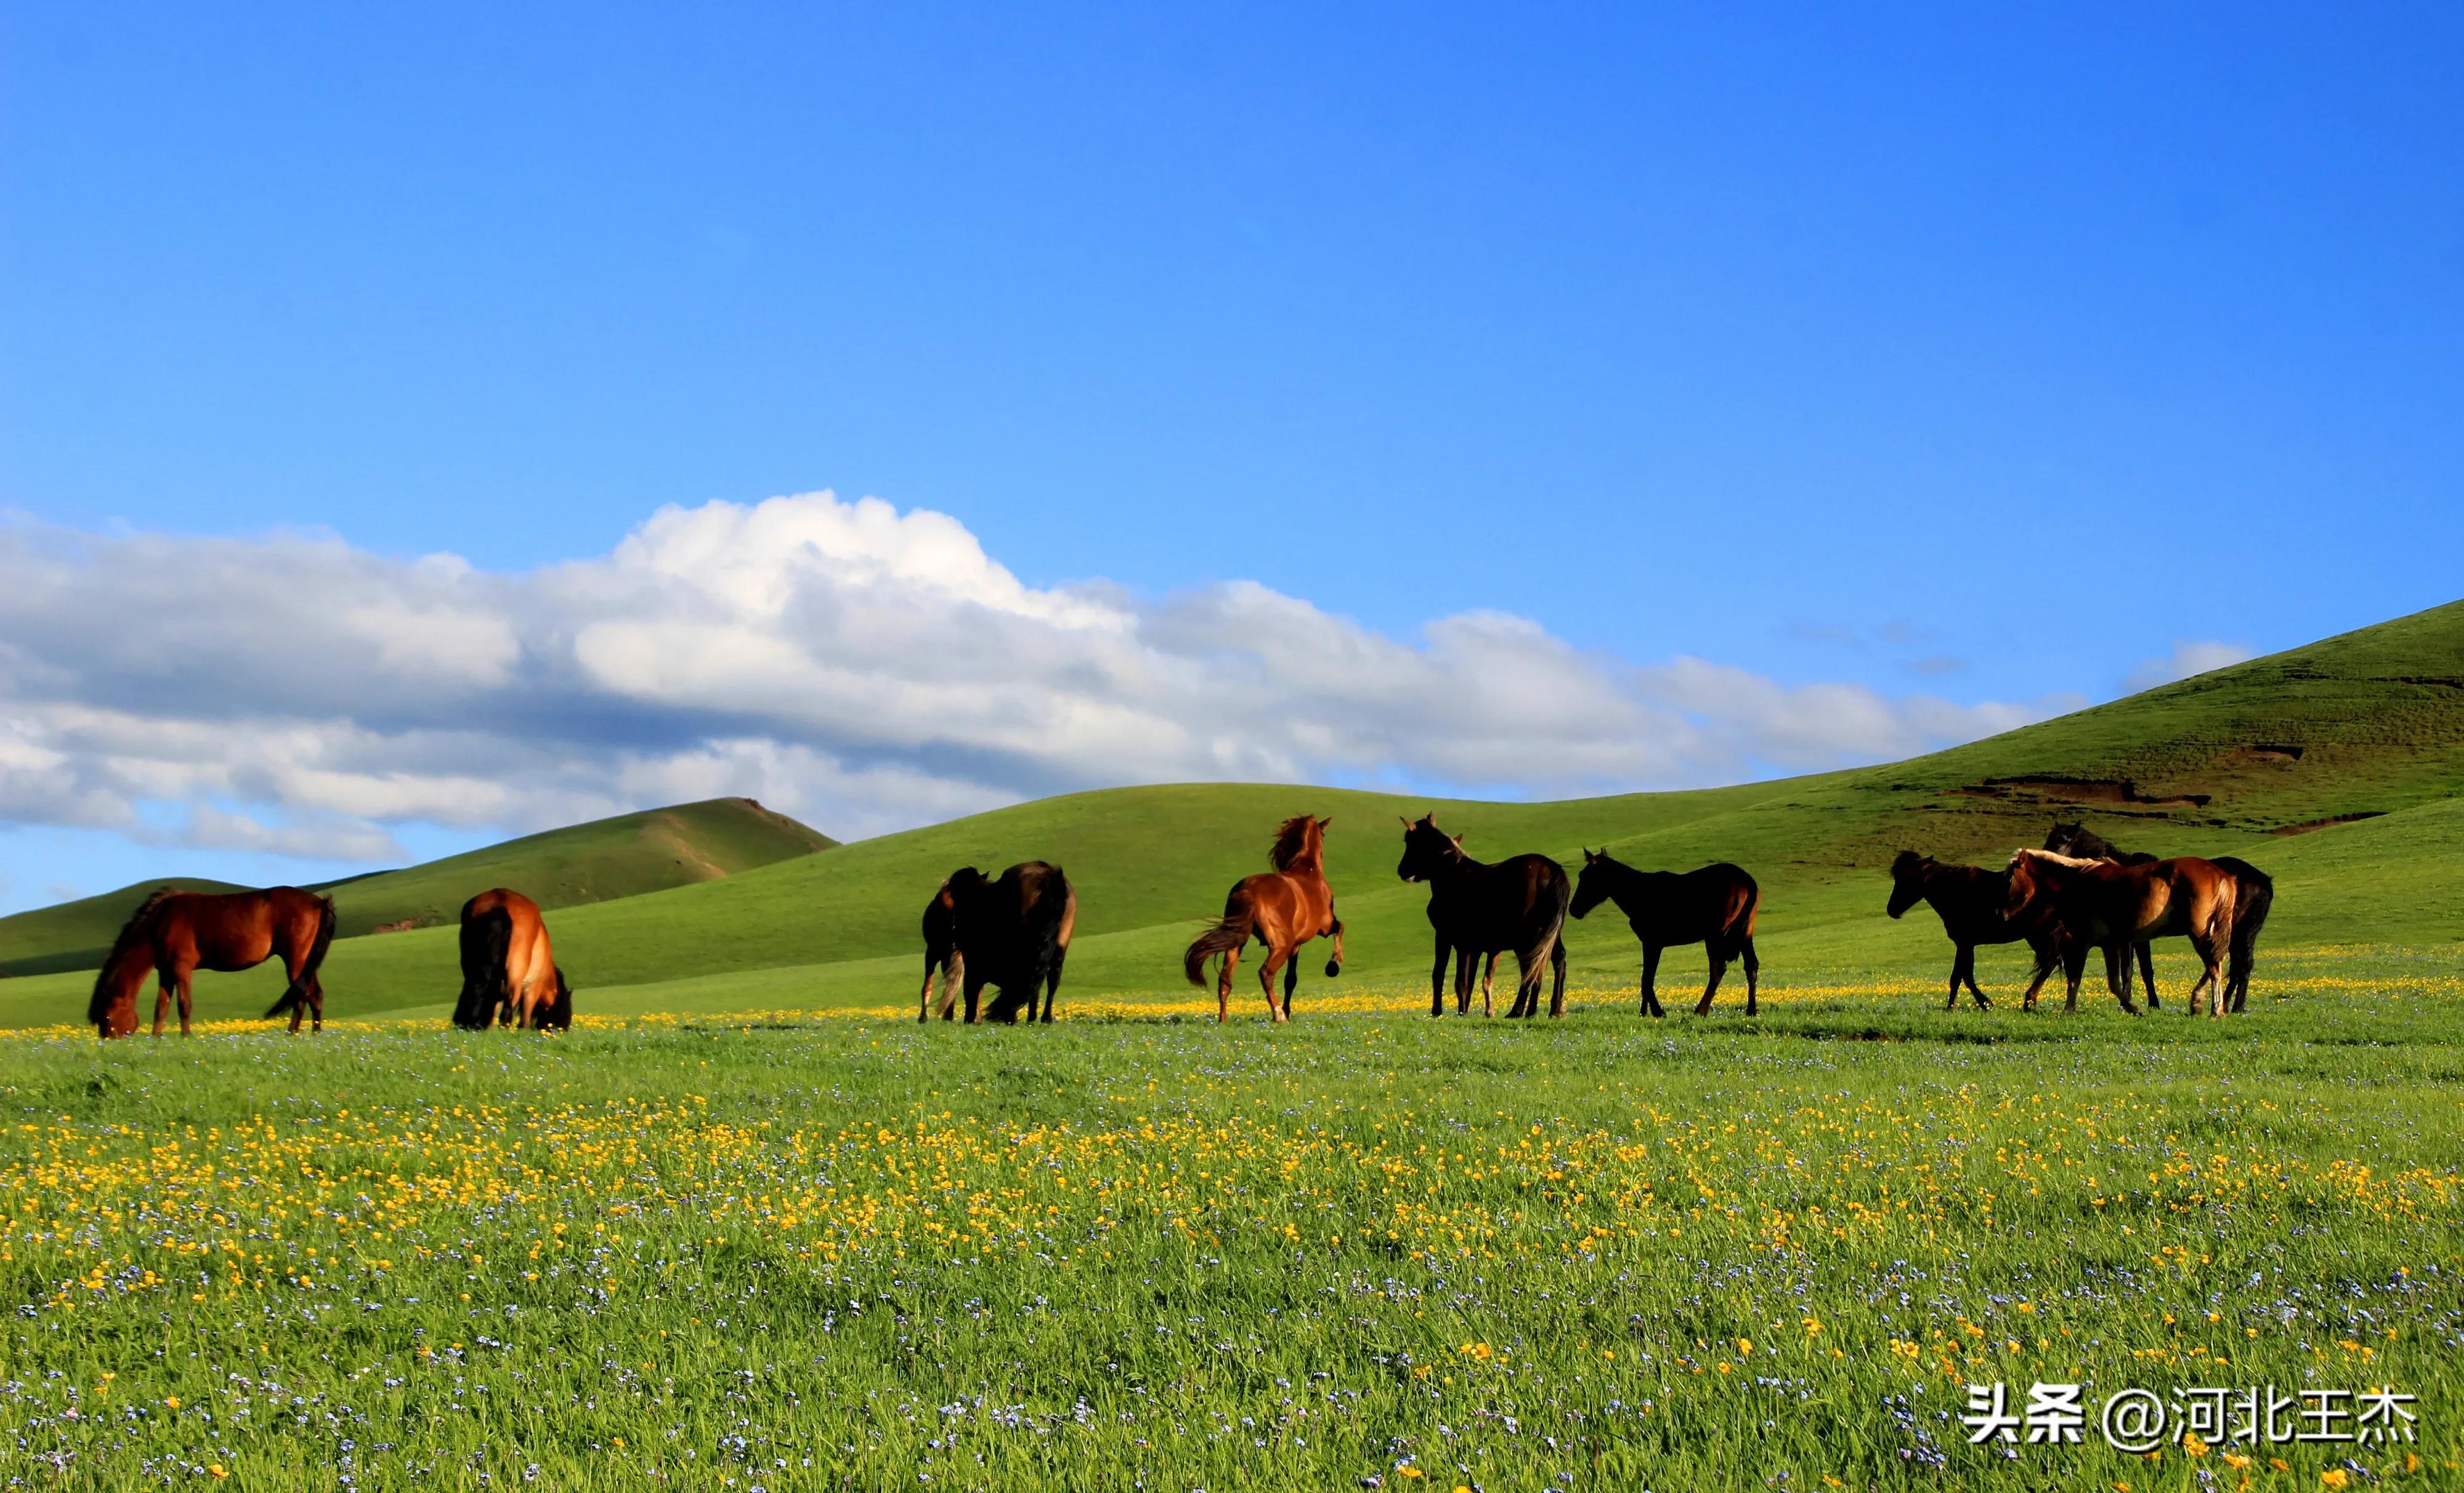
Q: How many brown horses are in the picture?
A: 4